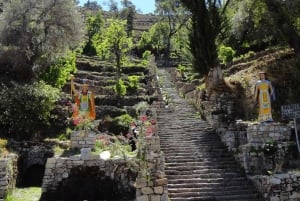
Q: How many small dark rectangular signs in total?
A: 1